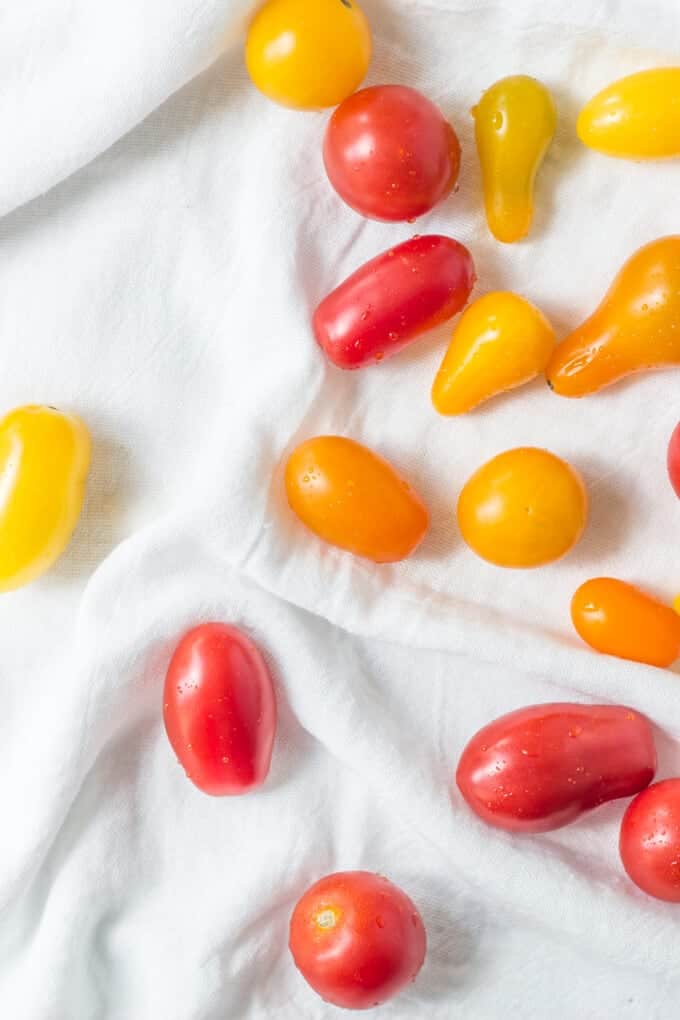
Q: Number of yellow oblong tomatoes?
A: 2